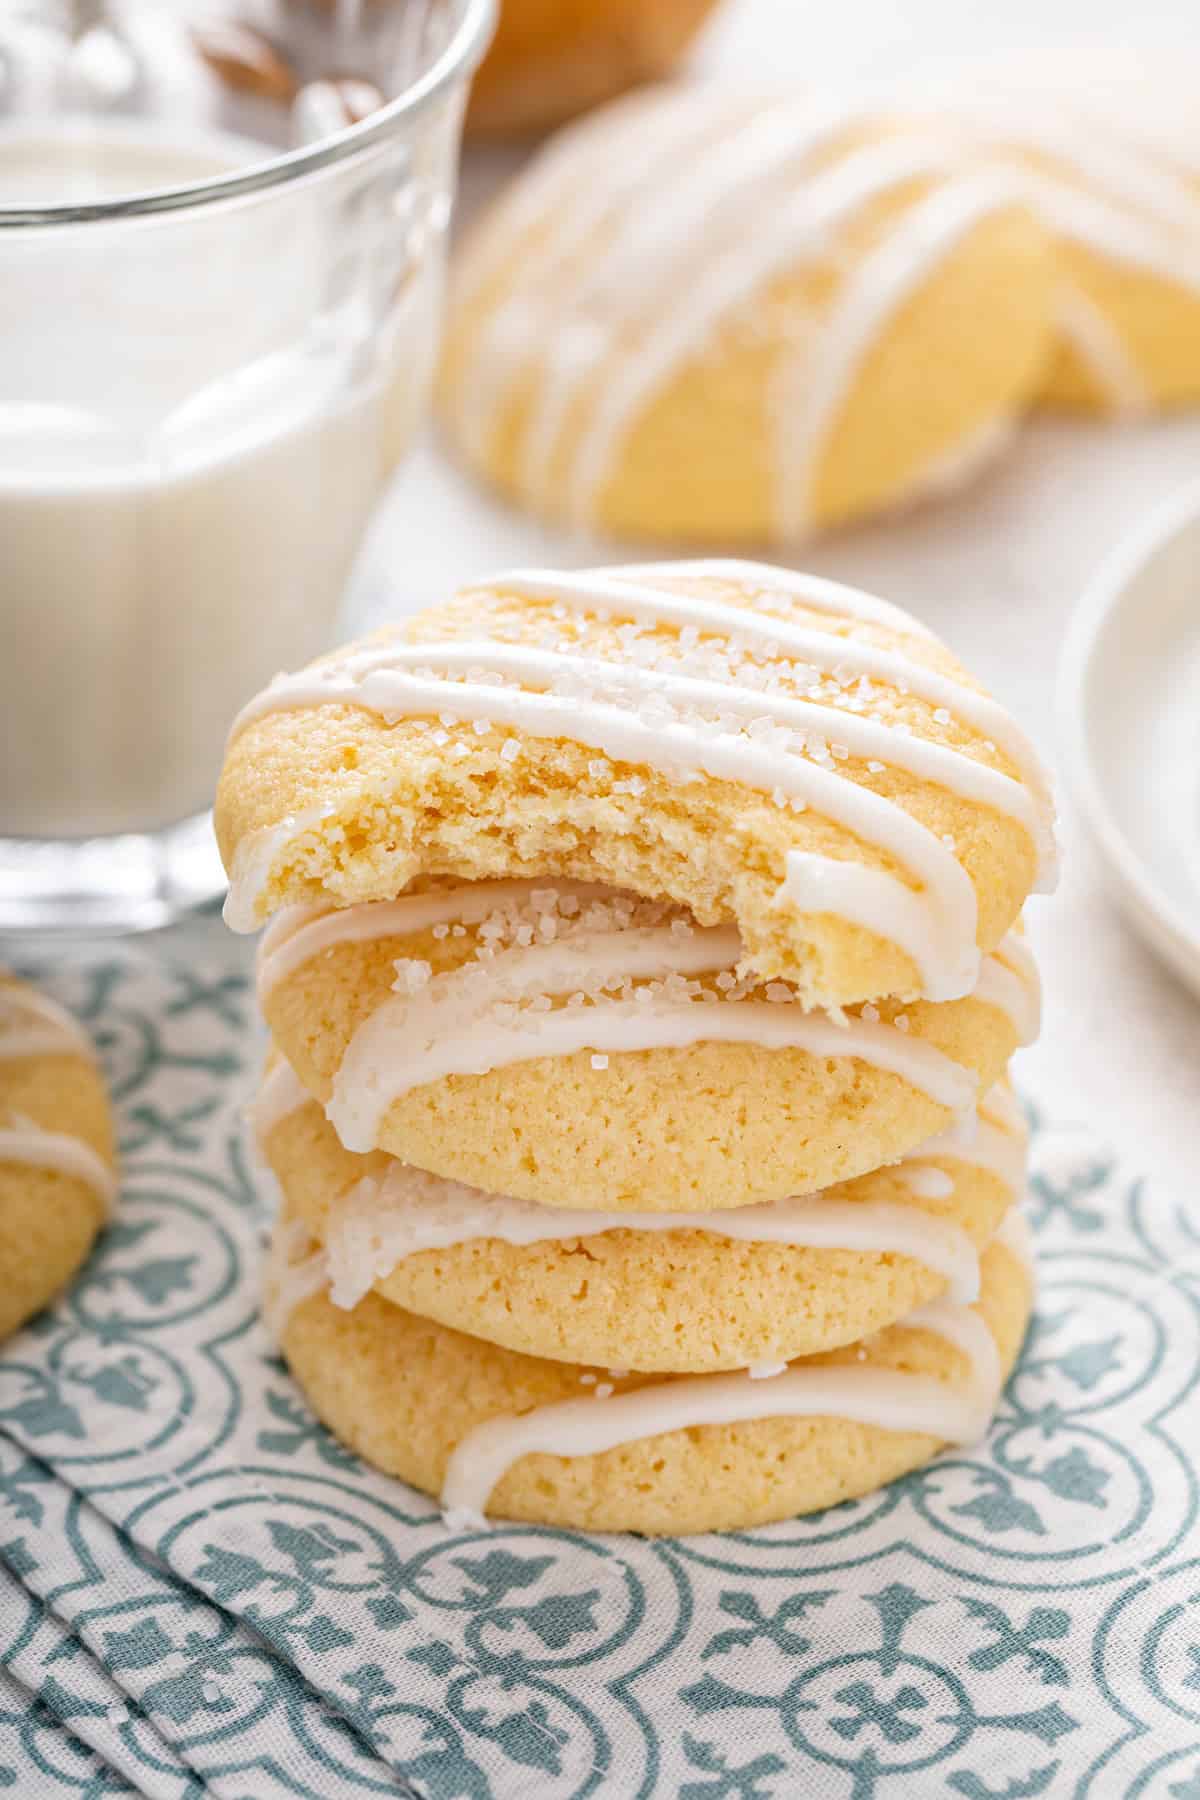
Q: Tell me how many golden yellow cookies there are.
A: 7